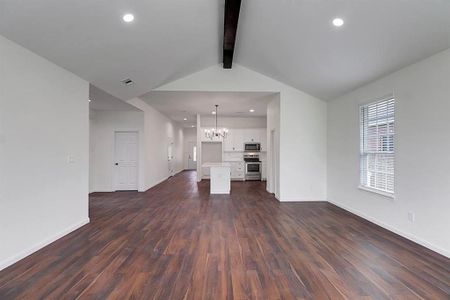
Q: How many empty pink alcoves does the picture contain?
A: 0